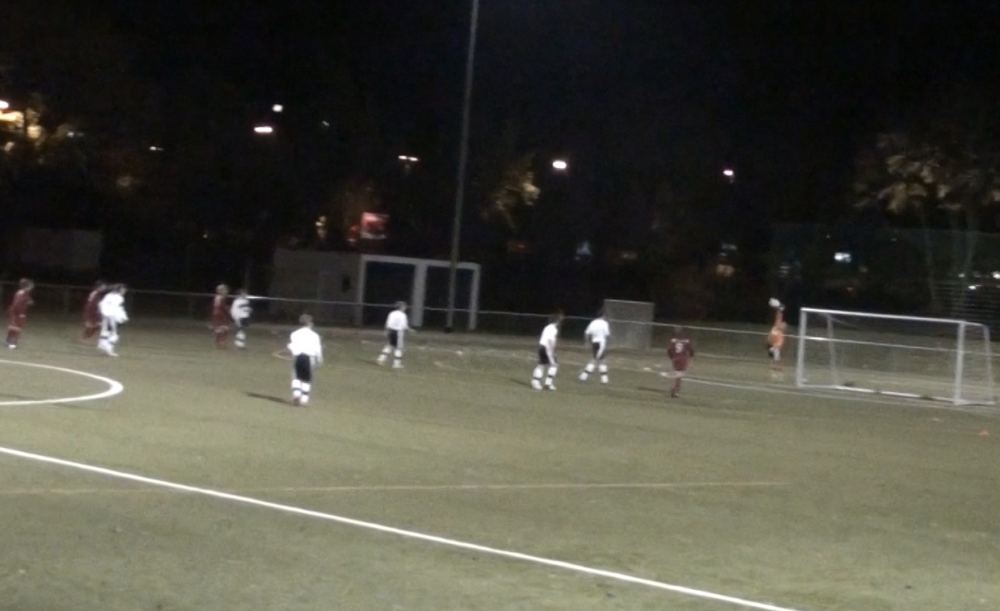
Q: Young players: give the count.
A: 11